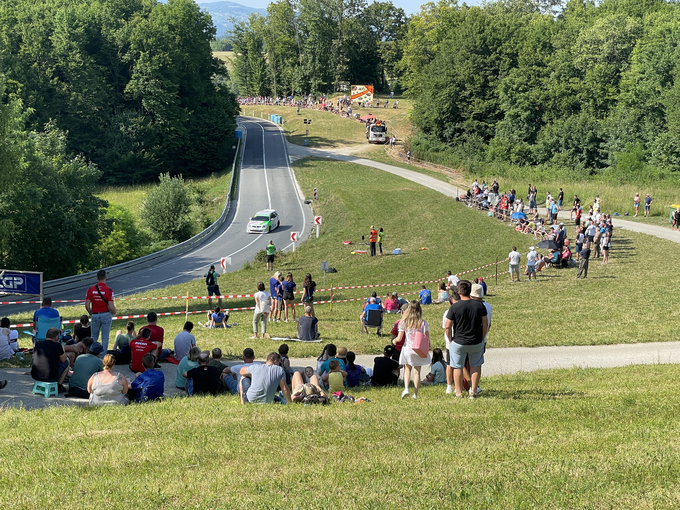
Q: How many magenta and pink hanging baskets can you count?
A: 0